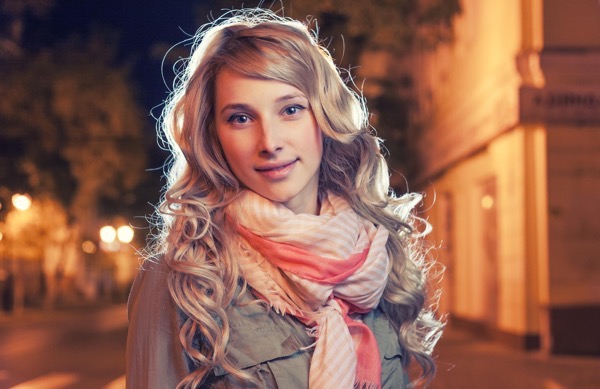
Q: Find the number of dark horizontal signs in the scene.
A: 1